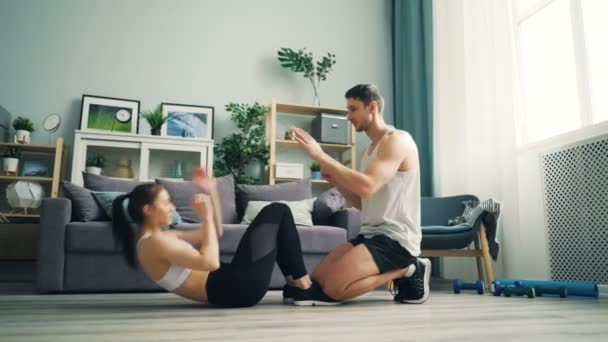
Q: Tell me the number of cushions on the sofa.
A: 7